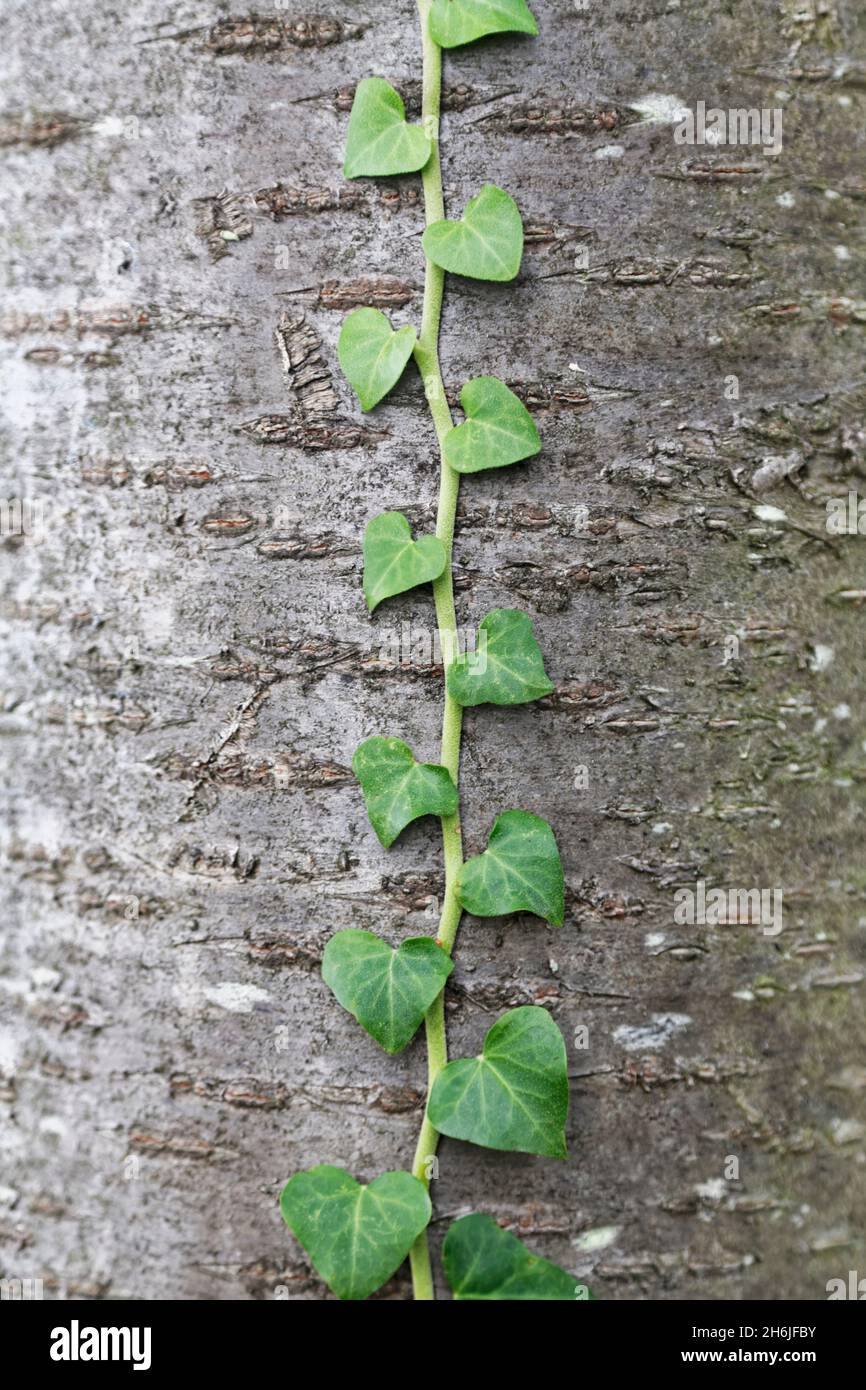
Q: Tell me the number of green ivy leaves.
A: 13